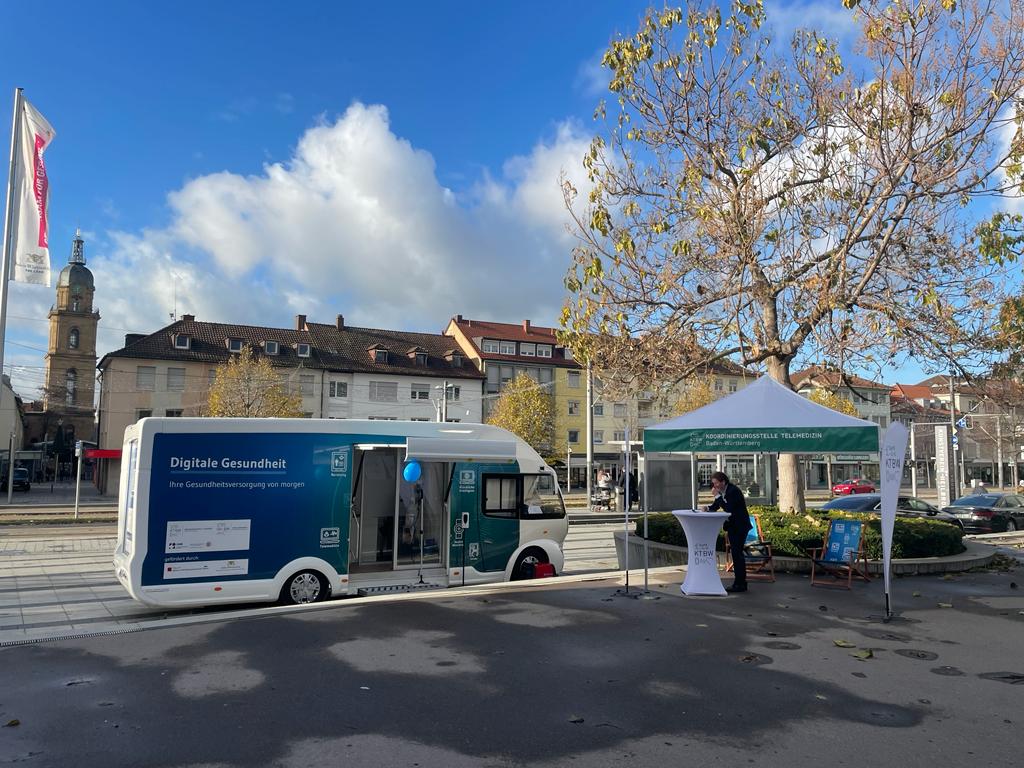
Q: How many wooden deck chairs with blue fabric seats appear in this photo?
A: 2